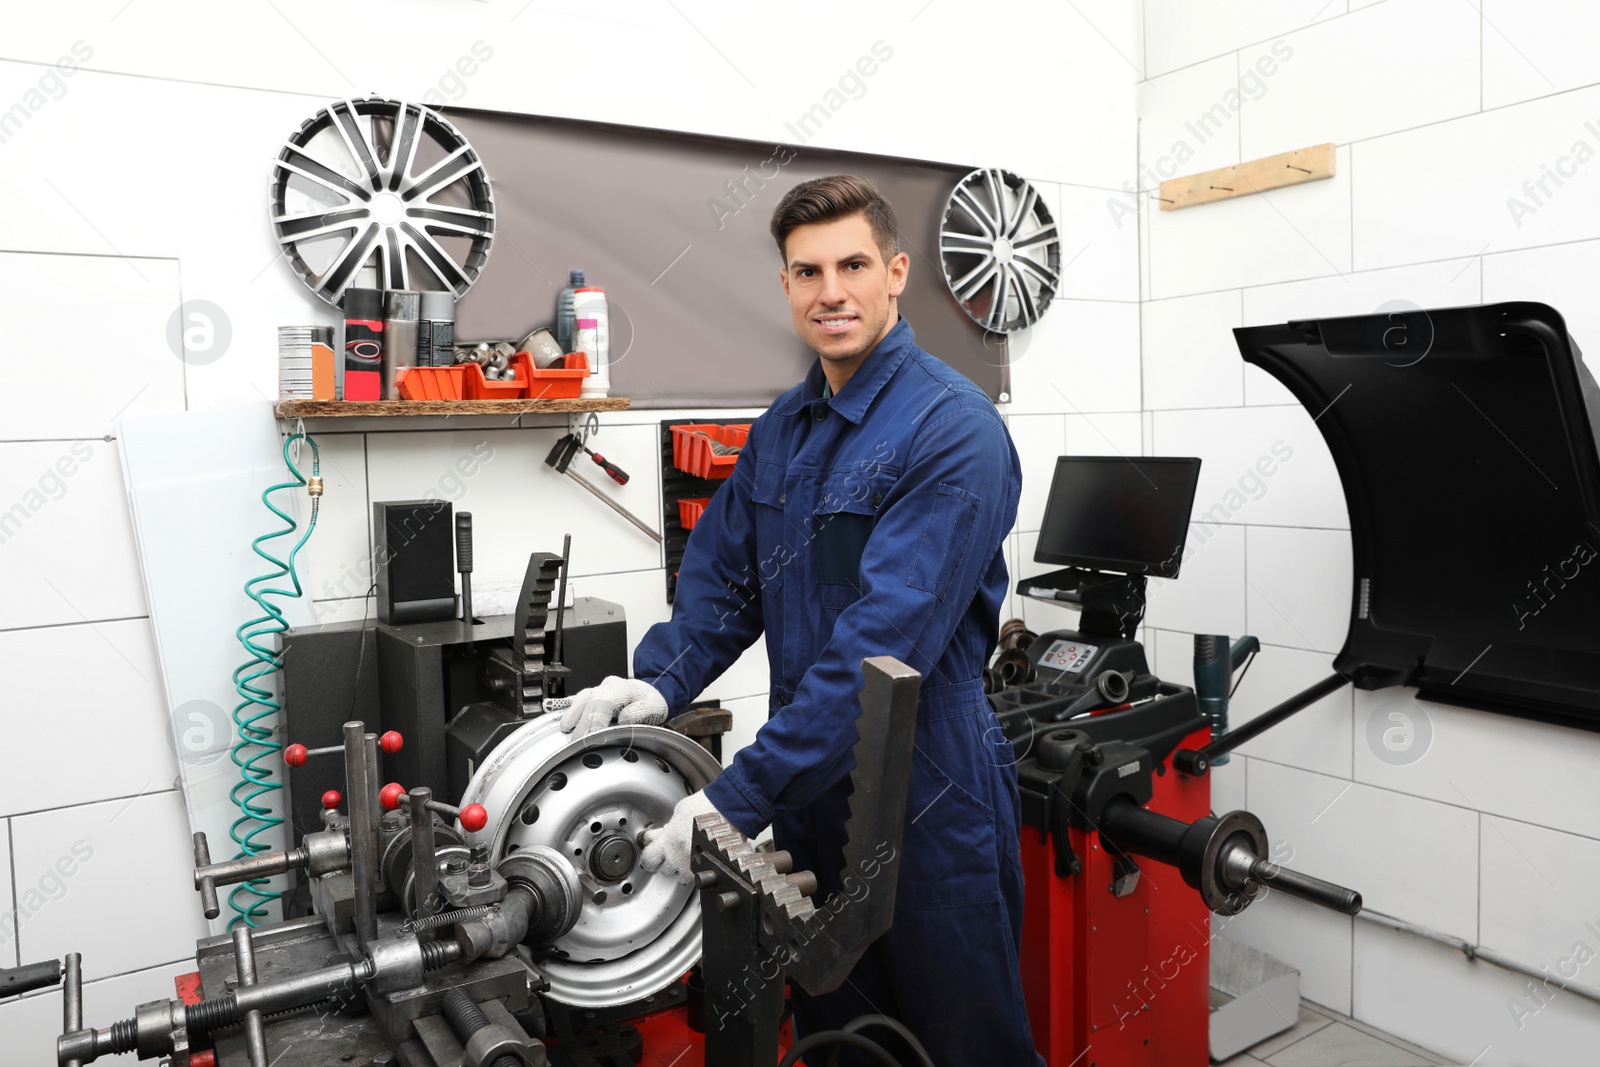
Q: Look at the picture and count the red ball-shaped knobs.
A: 5